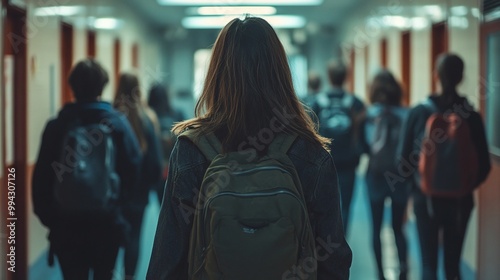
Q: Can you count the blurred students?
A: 7